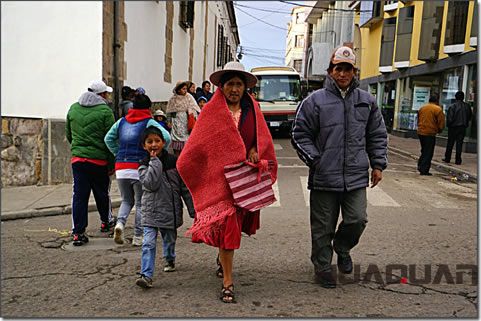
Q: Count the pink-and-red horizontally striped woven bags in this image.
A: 1